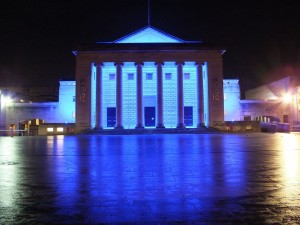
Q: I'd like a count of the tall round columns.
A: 6